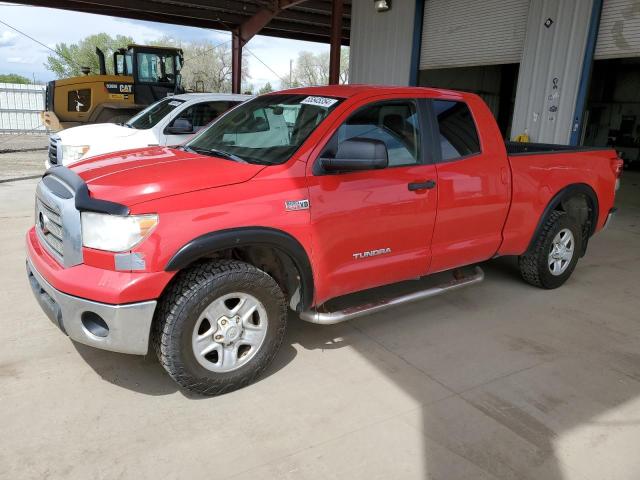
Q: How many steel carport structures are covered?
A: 1